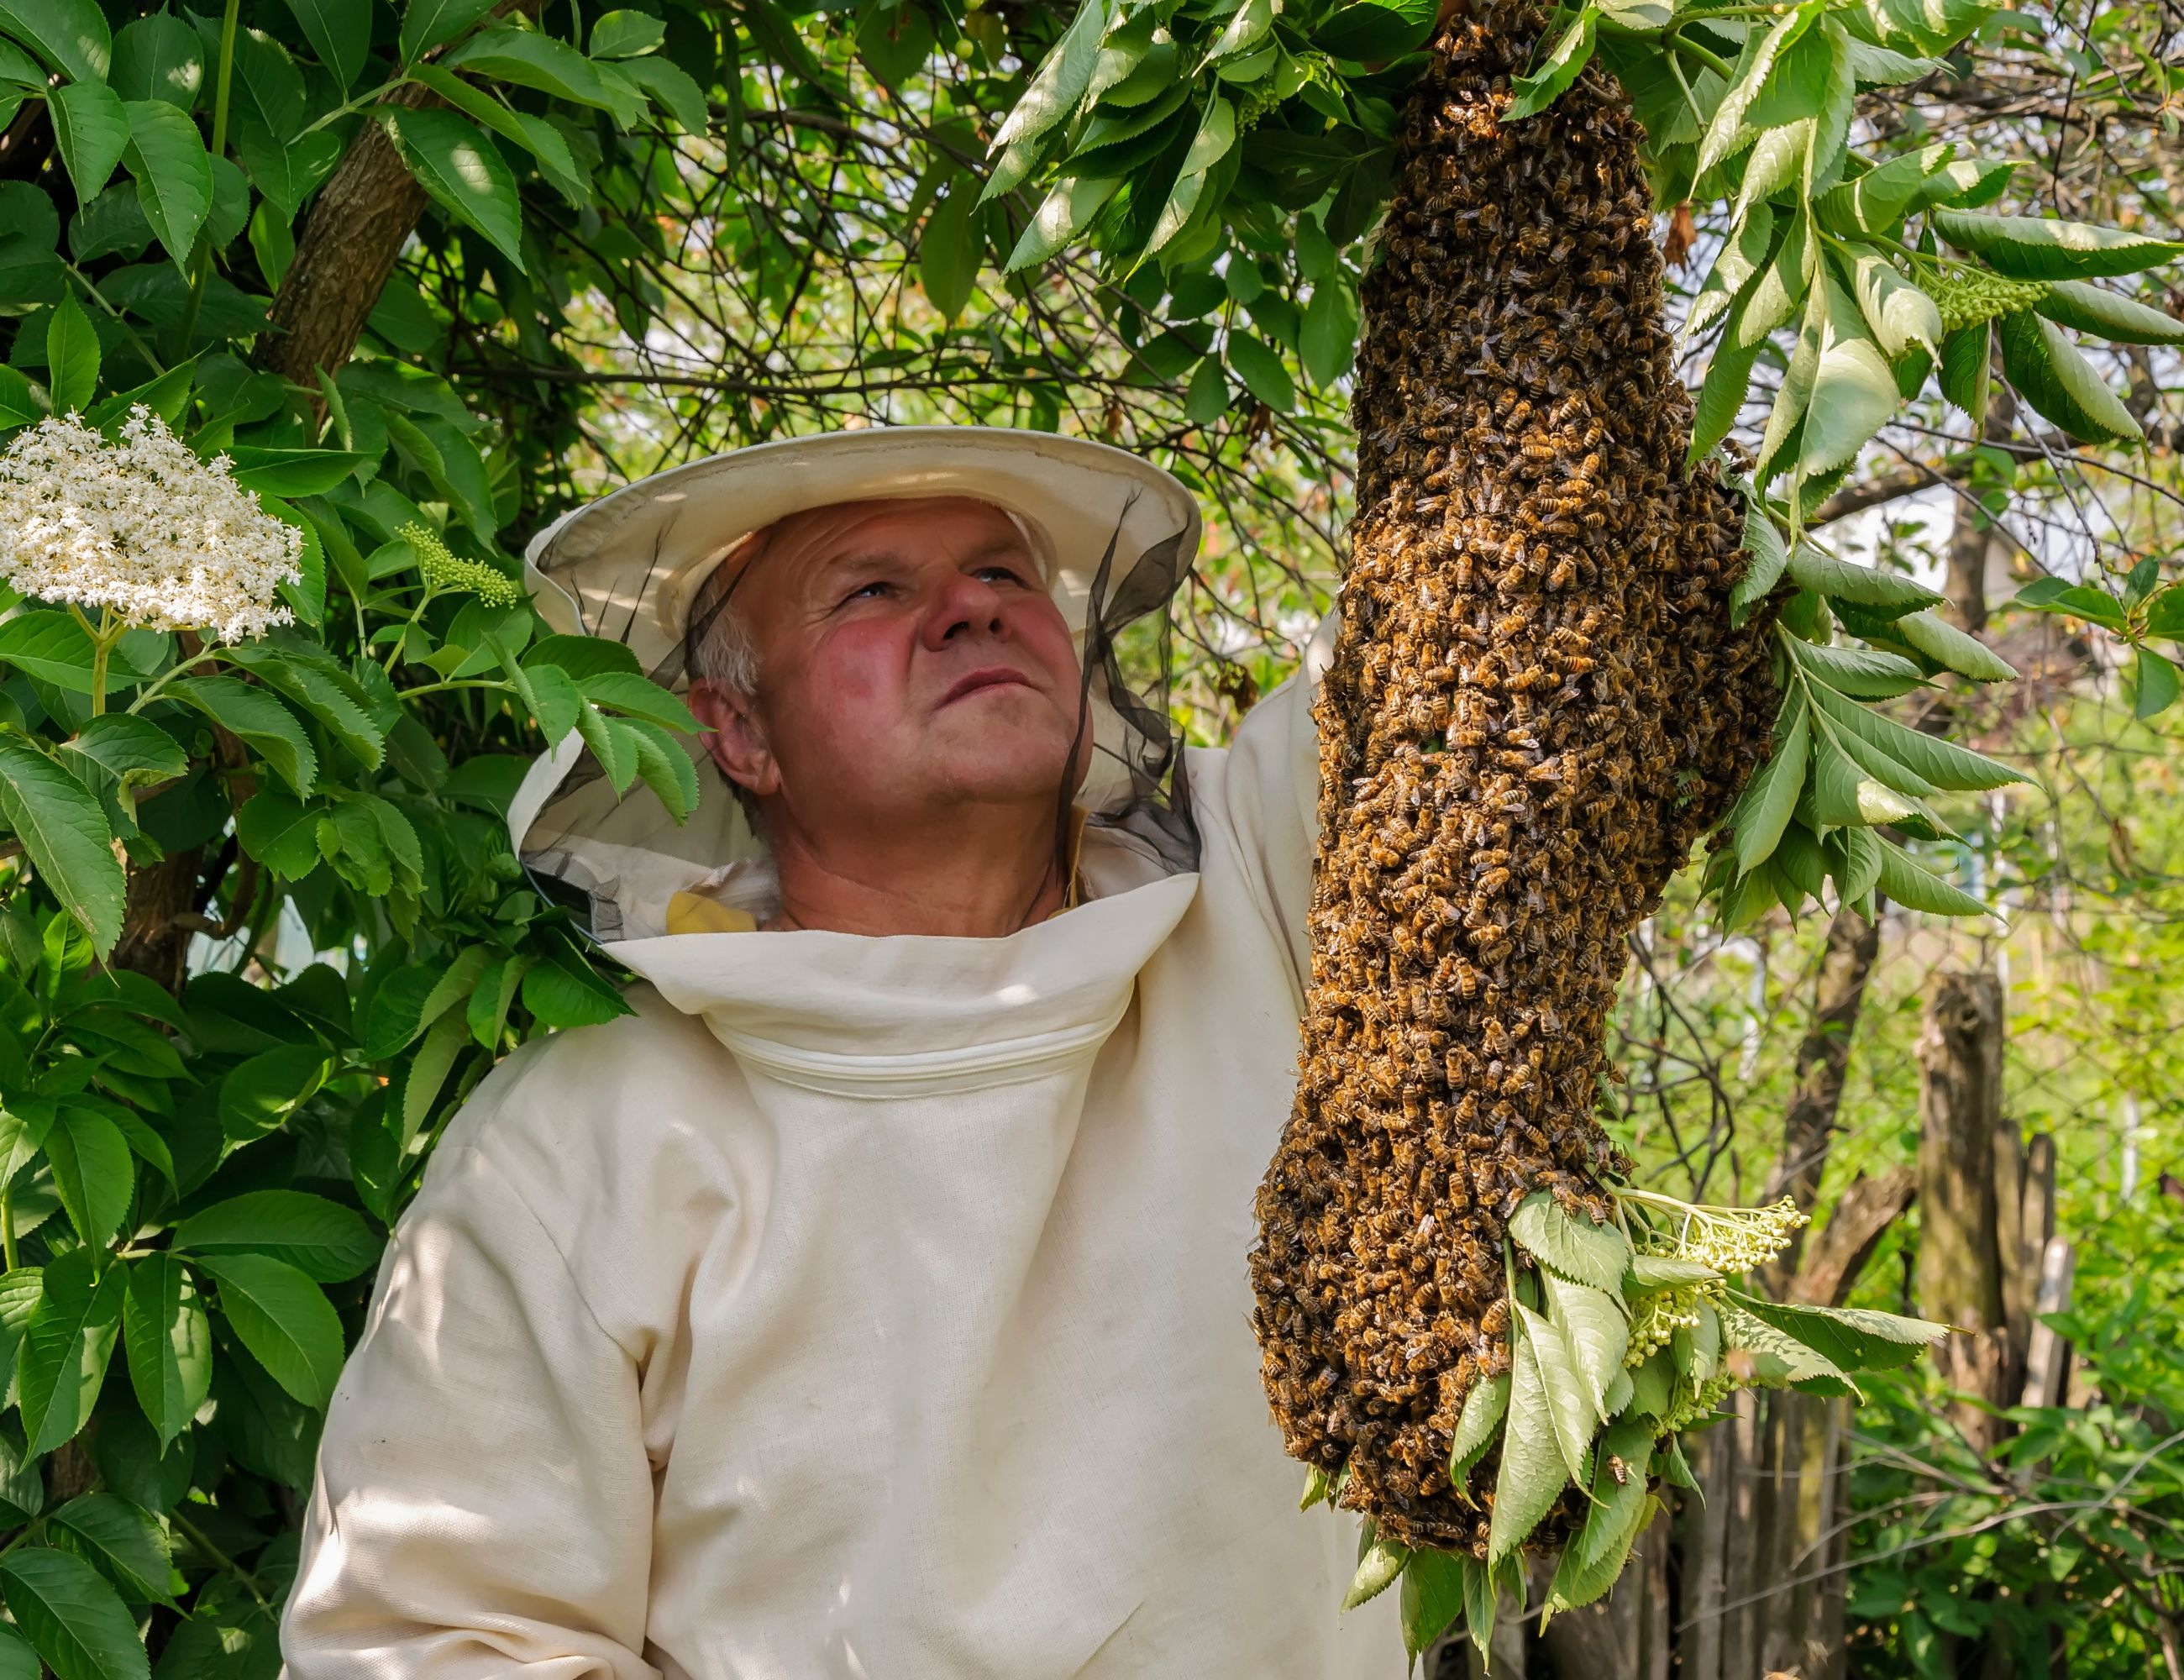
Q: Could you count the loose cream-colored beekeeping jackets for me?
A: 1